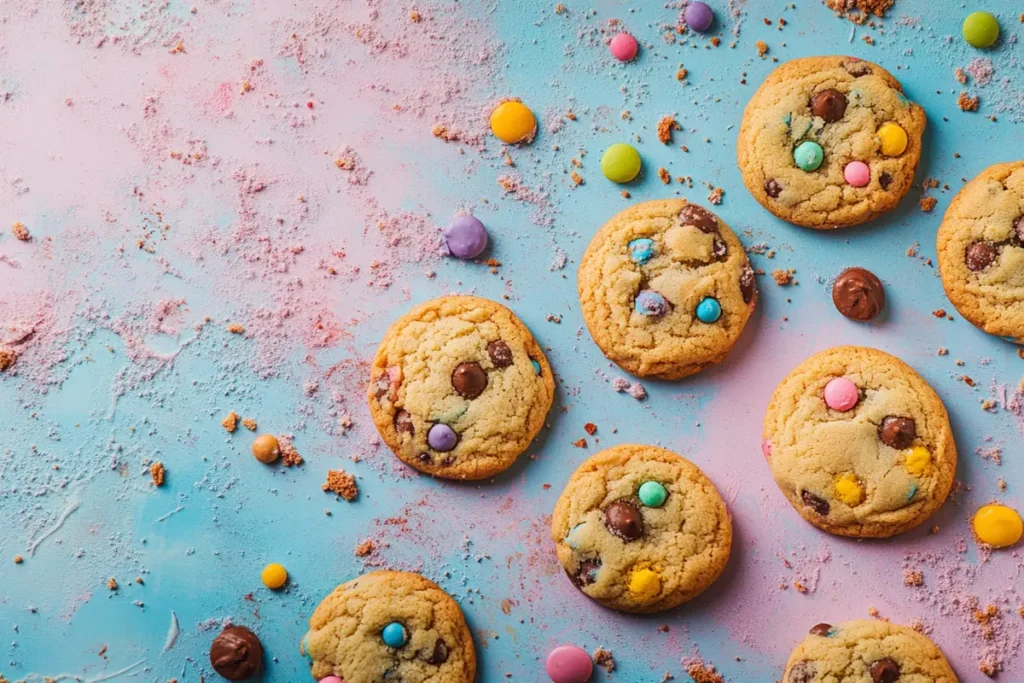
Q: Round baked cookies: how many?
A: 8